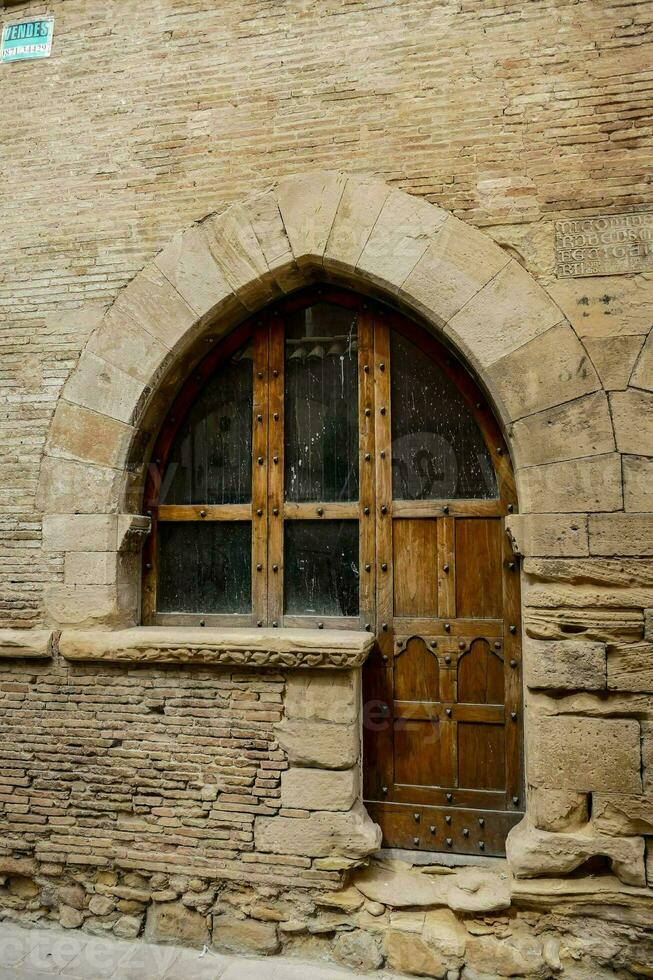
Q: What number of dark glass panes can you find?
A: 5